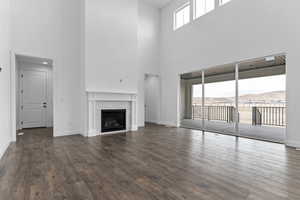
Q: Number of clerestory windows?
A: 3